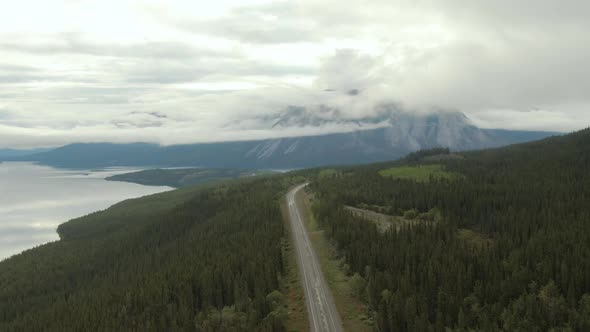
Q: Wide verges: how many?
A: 2